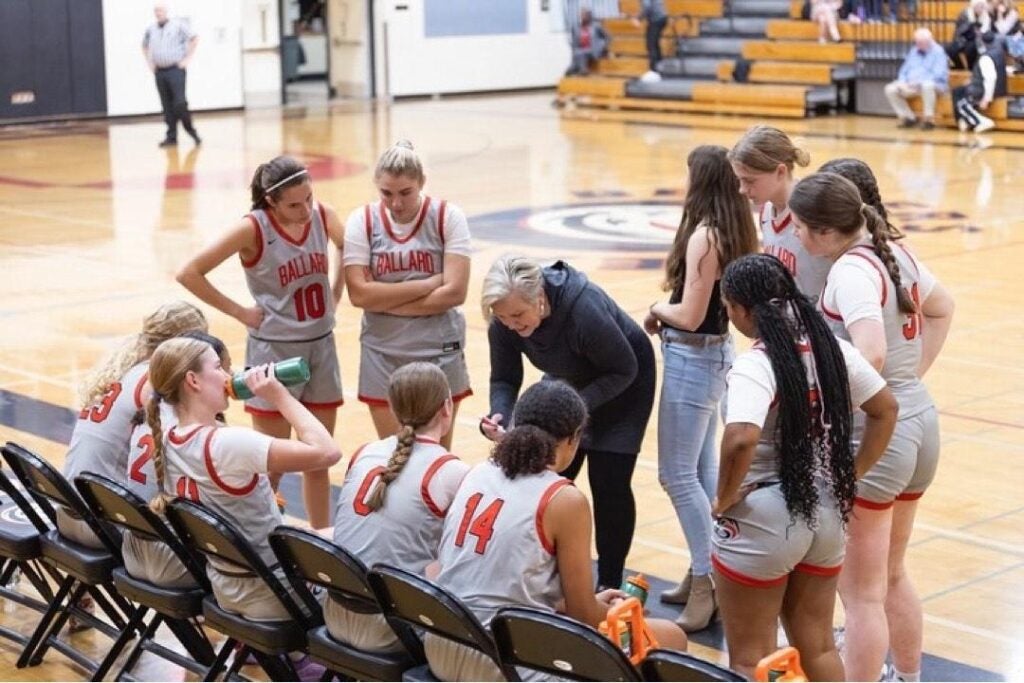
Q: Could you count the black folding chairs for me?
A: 8